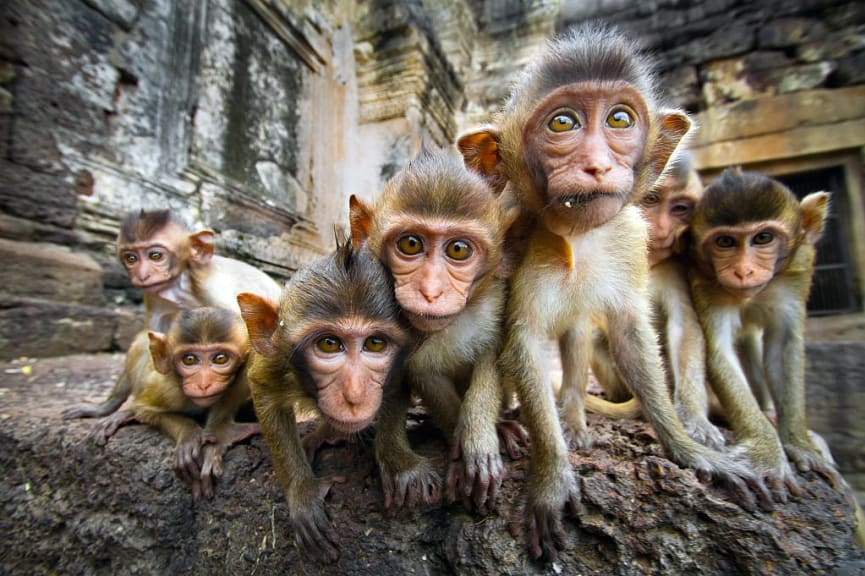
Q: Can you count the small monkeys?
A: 7